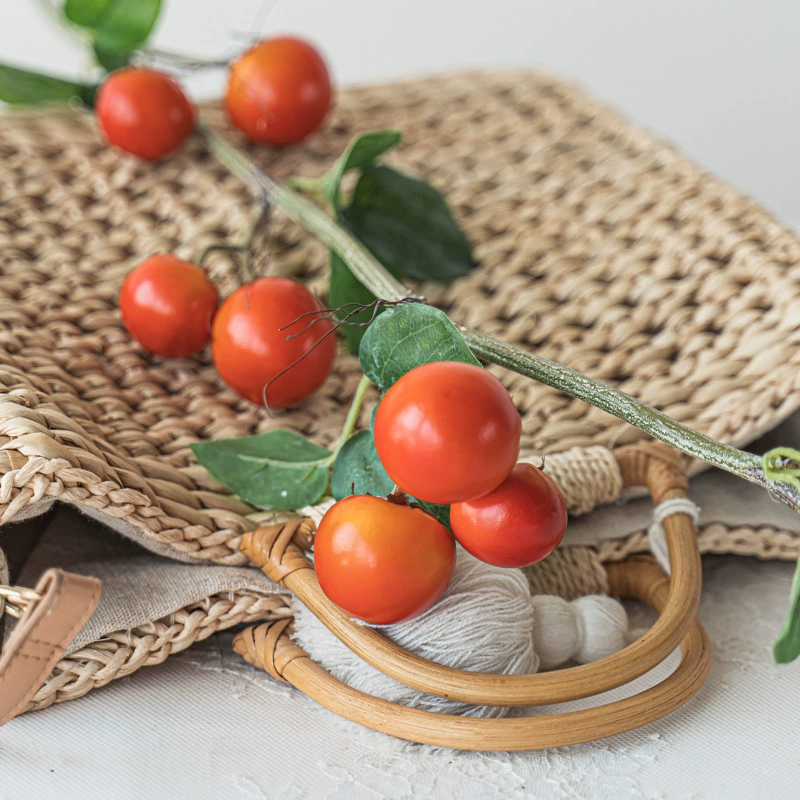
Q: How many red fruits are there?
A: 7